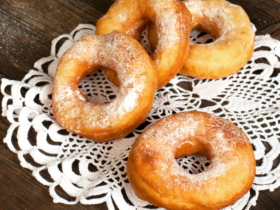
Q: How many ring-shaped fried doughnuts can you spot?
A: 4